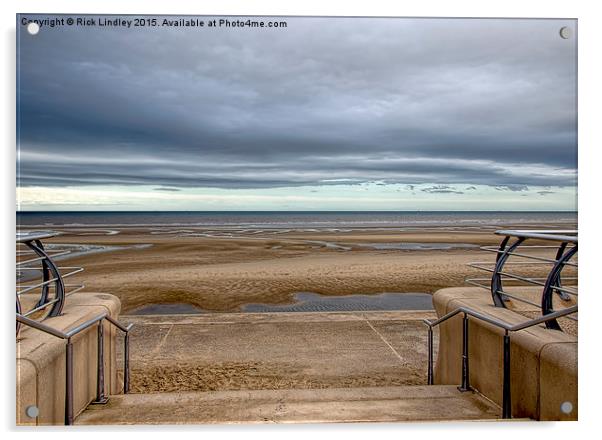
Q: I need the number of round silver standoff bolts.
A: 4